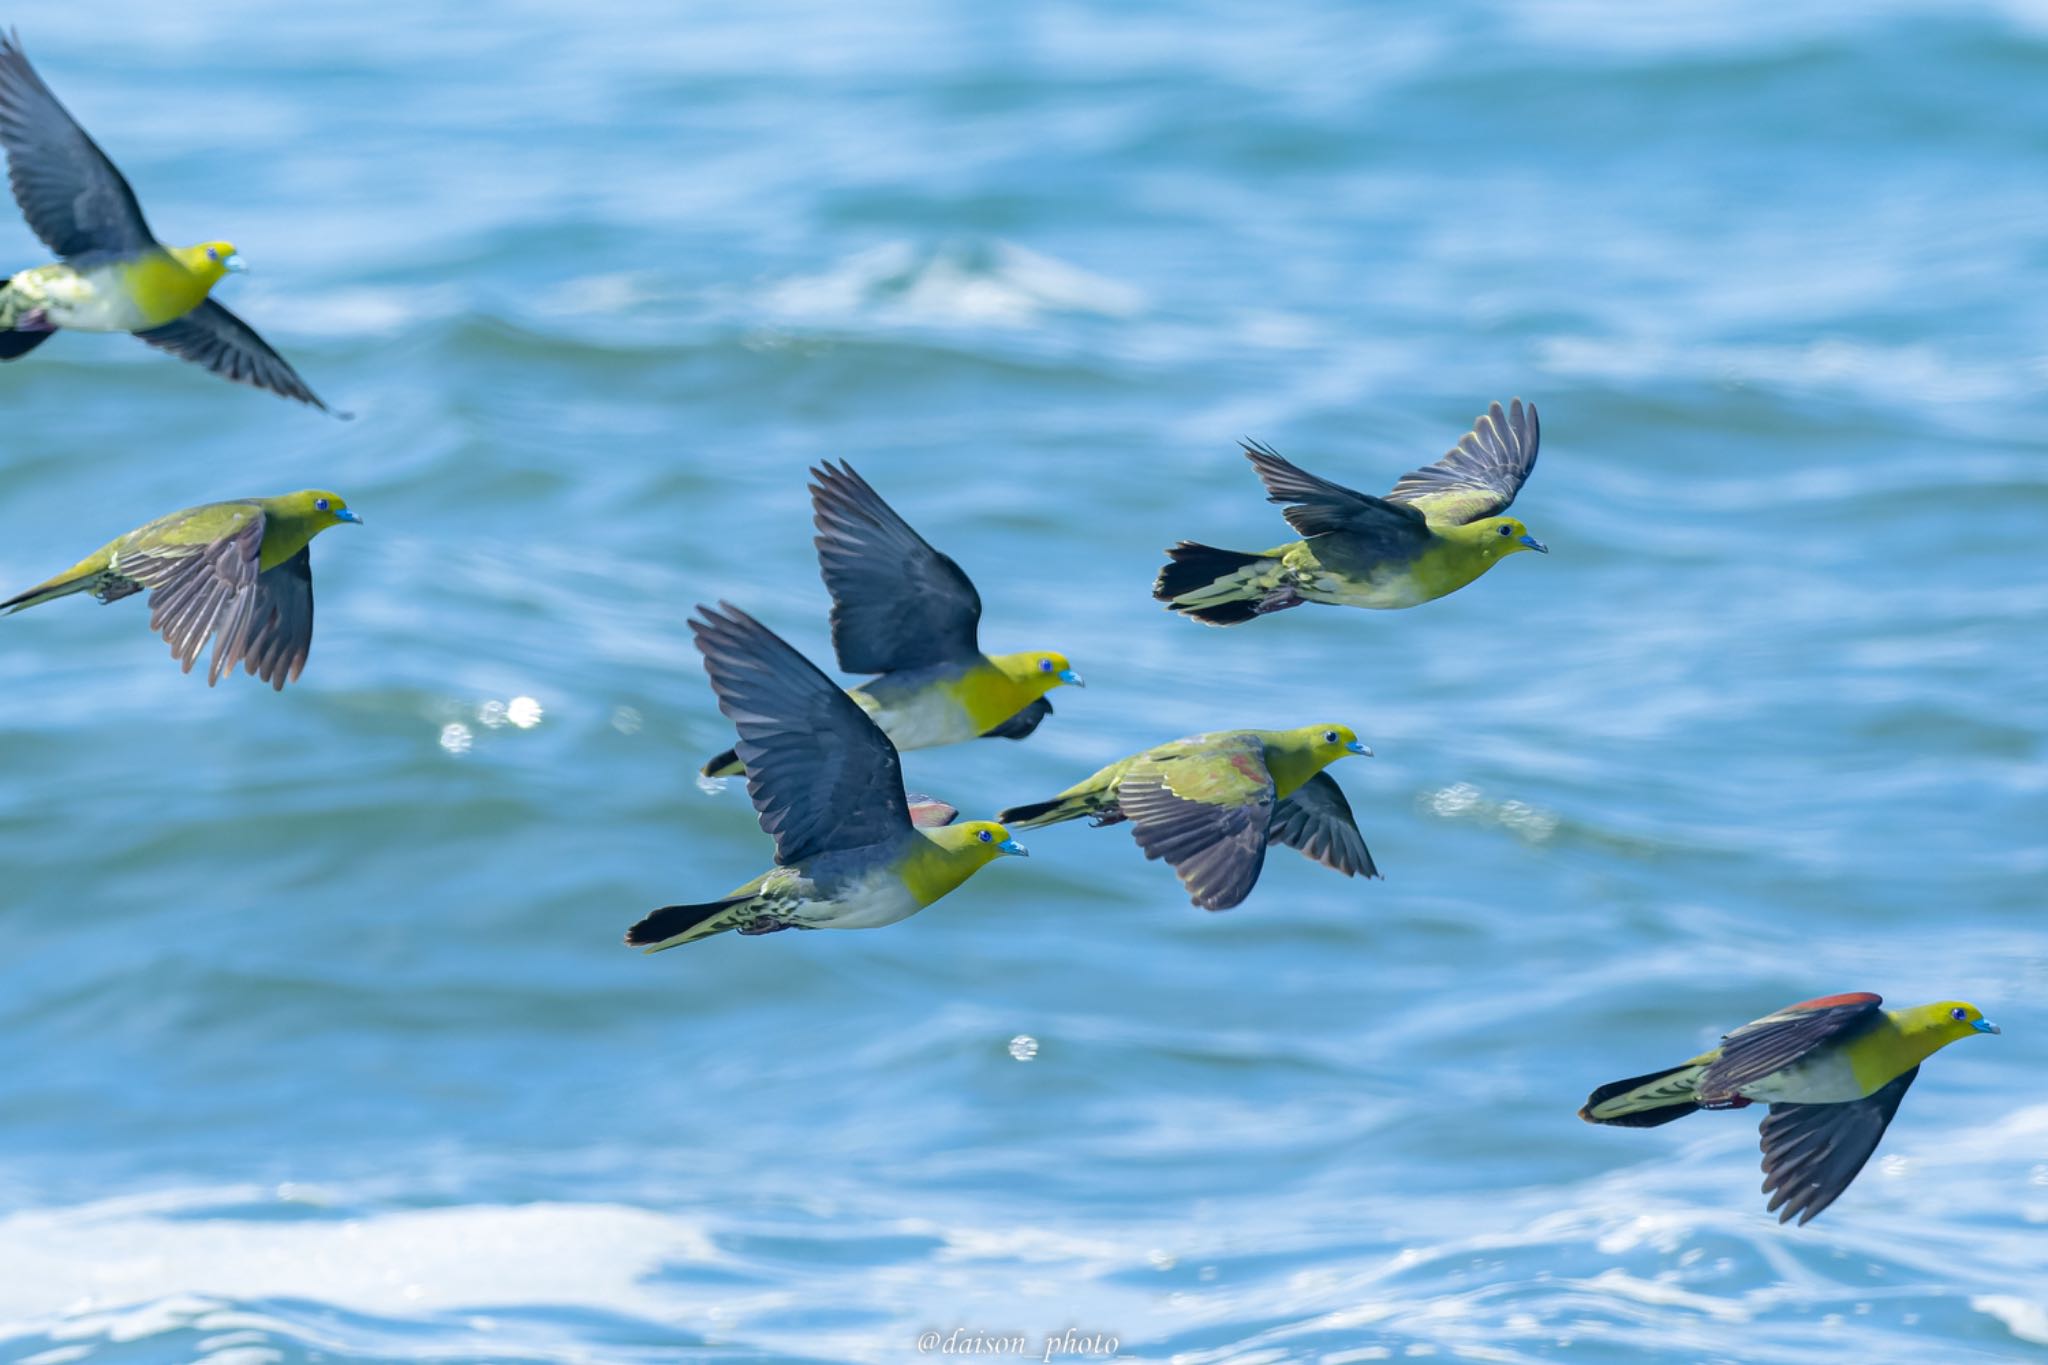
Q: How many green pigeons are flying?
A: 7